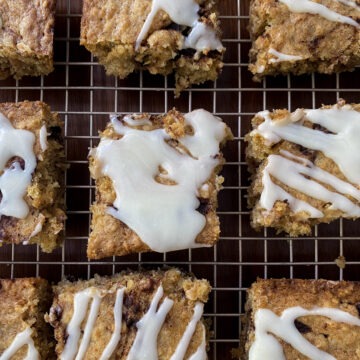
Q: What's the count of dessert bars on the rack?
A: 9